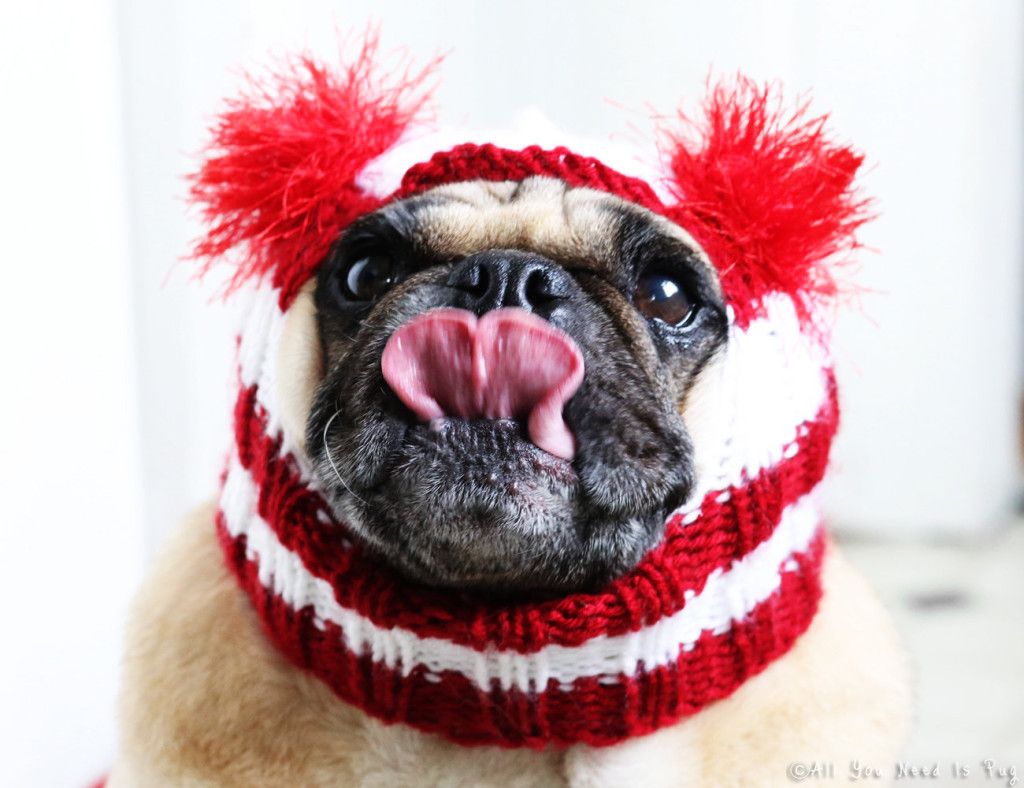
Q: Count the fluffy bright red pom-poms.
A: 2